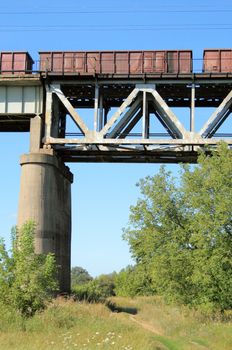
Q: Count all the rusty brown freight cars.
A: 3